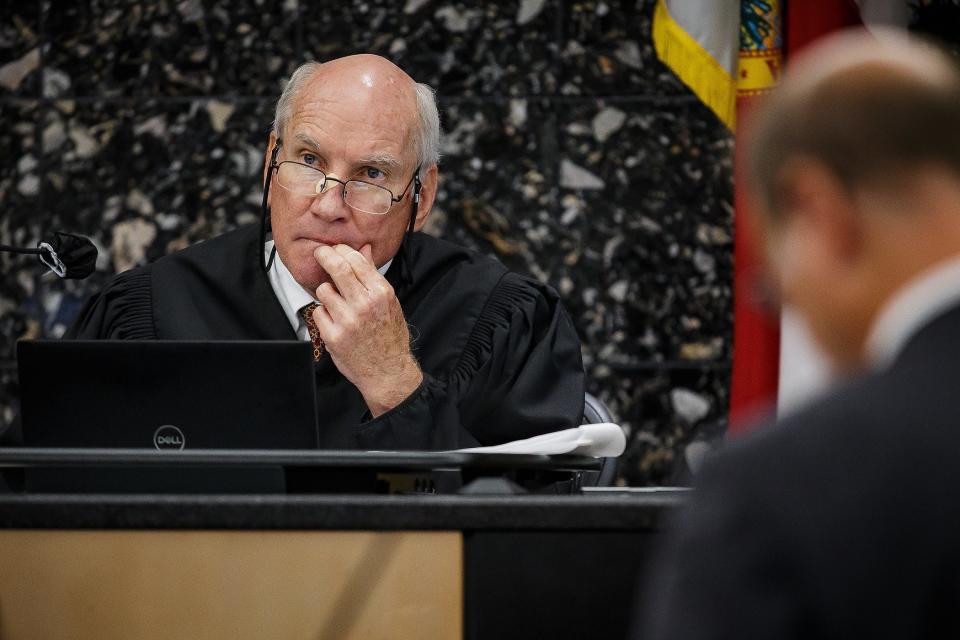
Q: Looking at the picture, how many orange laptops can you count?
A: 0